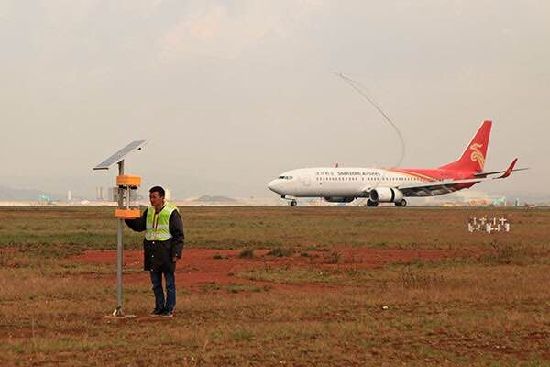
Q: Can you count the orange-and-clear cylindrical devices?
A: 1